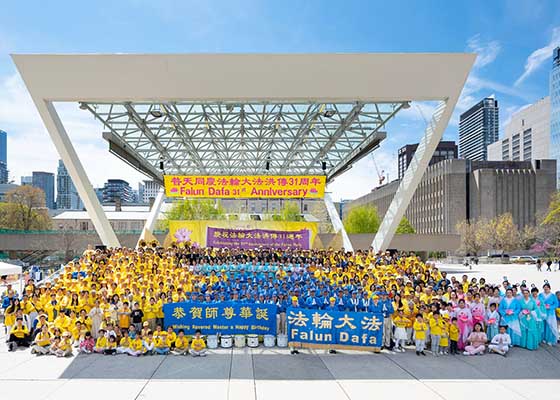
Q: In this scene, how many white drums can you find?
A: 6